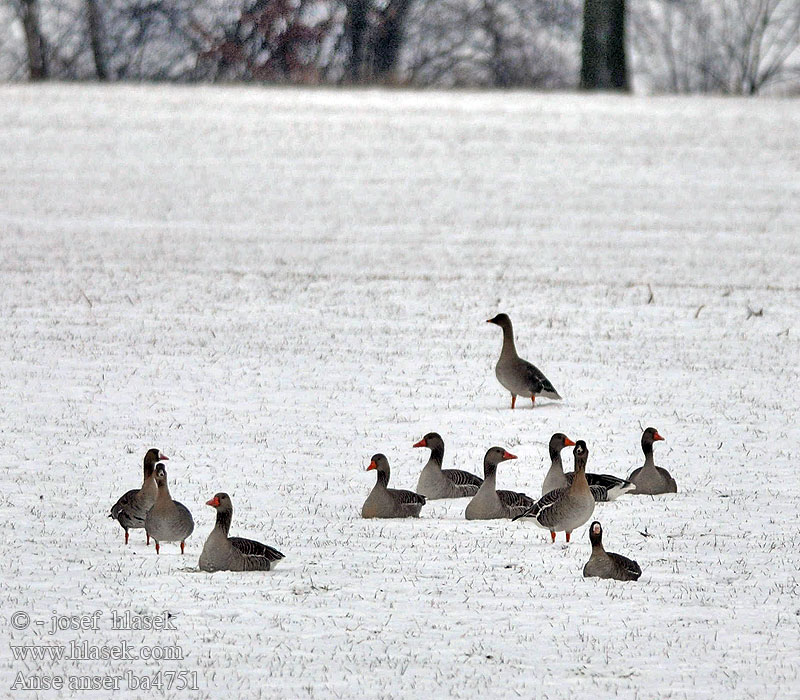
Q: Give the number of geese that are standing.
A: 4